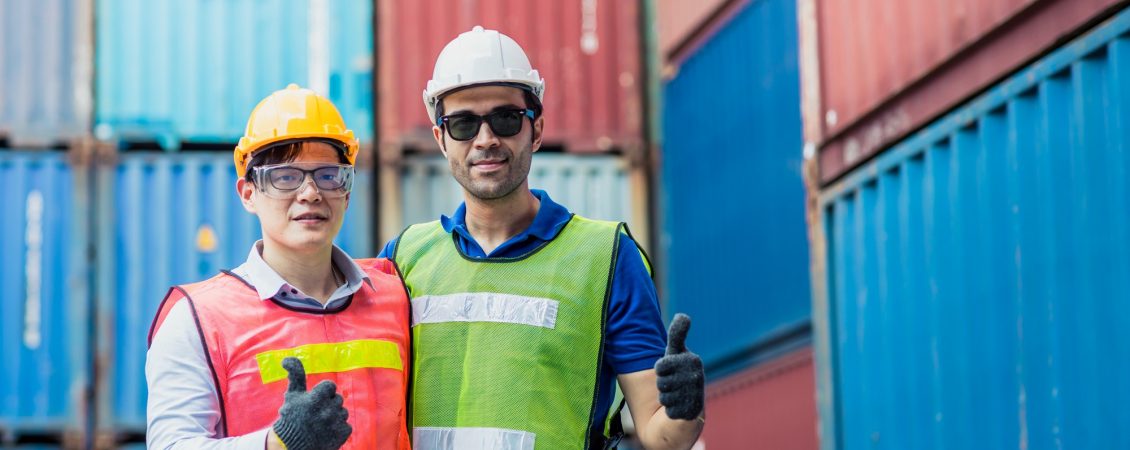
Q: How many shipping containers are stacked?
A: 11